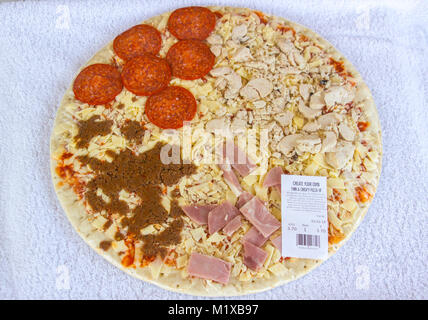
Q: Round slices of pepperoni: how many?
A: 6